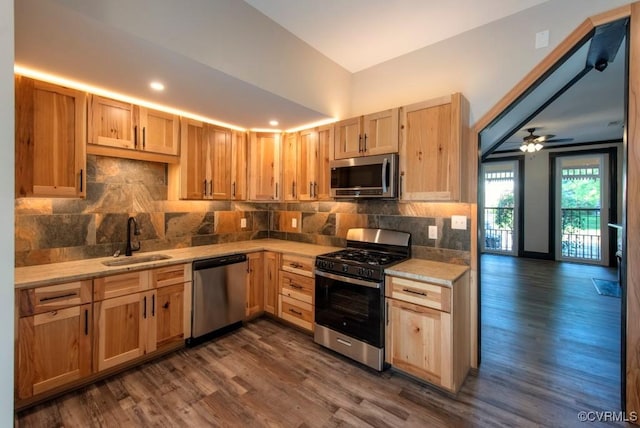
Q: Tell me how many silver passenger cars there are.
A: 0